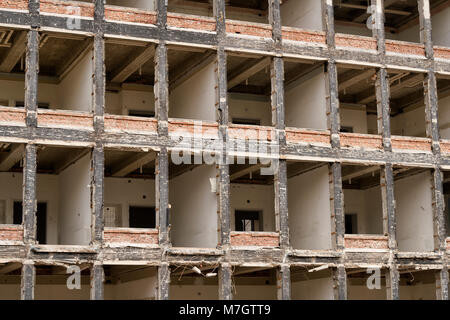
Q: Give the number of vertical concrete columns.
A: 8